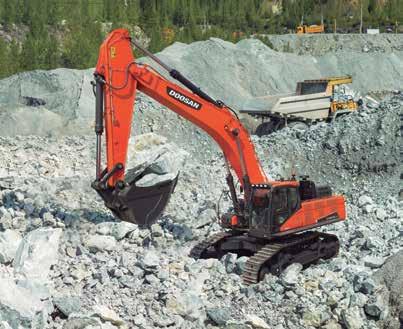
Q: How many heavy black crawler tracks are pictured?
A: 2